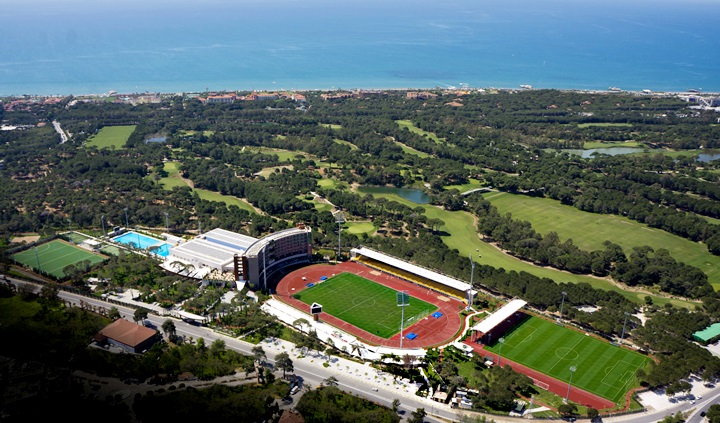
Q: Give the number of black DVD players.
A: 0